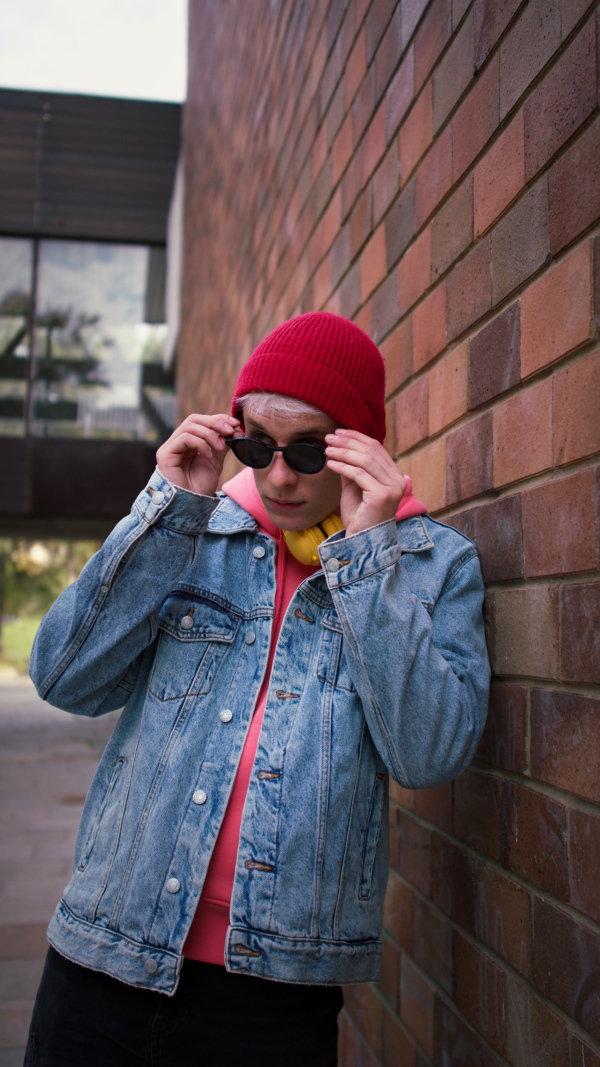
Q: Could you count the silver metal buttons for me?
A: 9